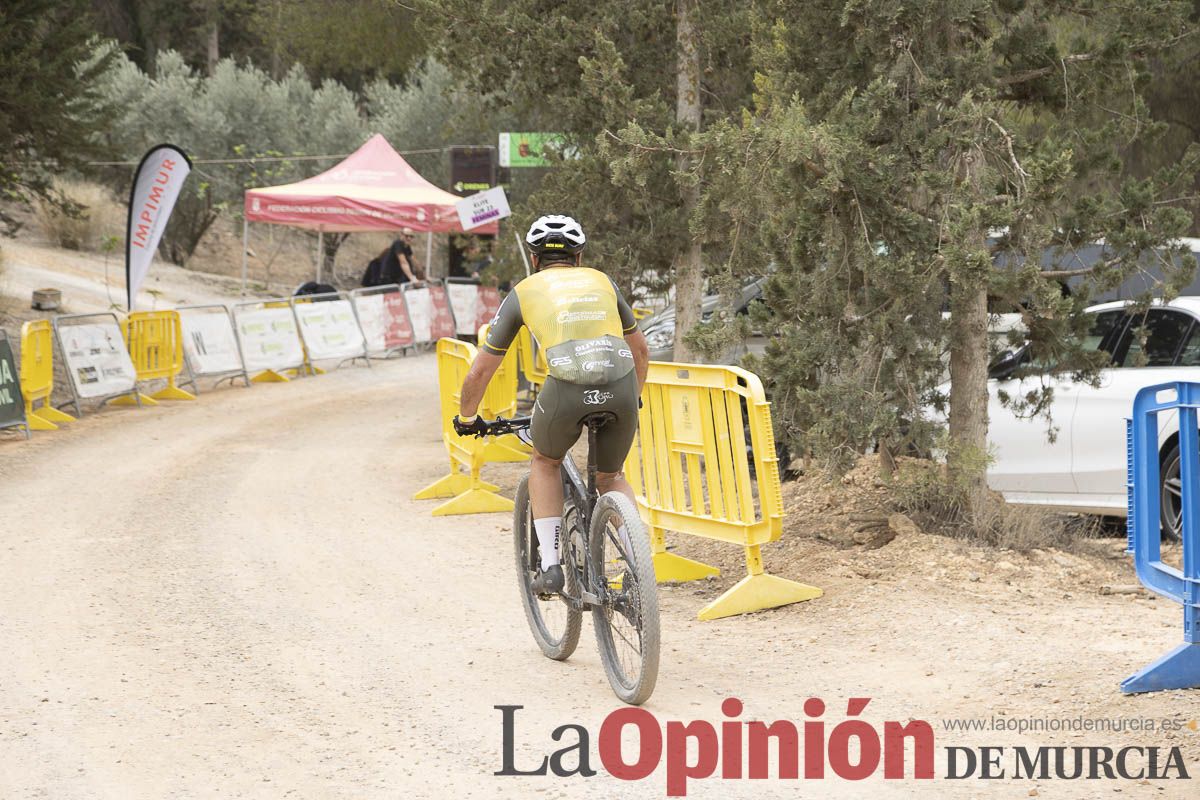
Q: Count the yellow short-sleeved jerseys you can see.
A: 1